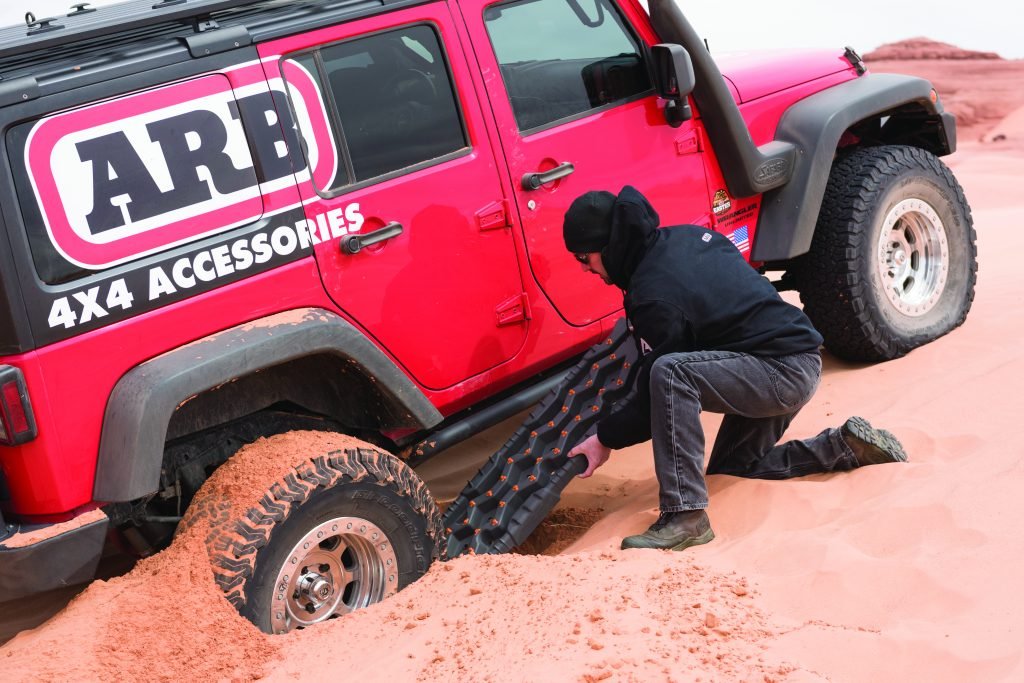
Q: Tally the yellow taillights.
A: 0